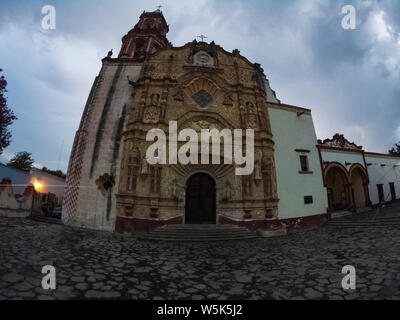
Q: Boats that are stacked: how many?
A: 0